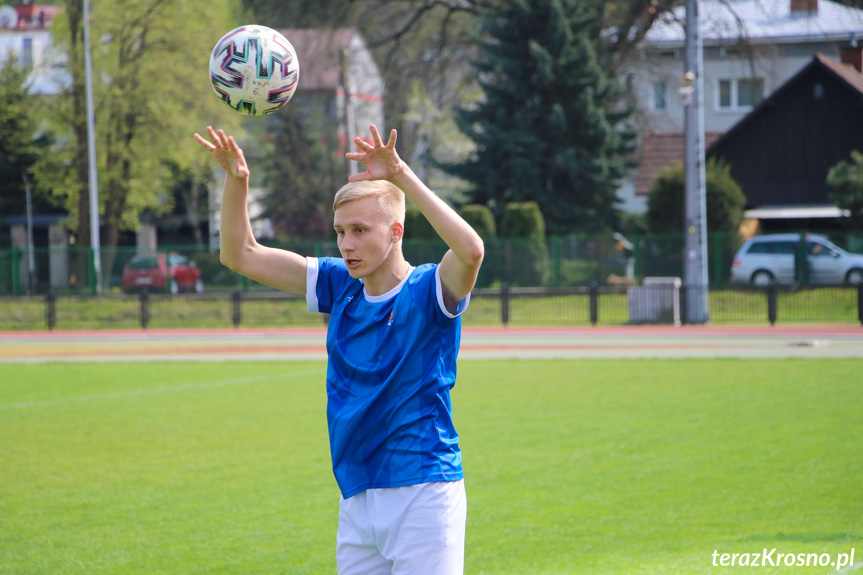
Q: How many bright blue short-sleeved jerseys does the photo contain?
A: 1